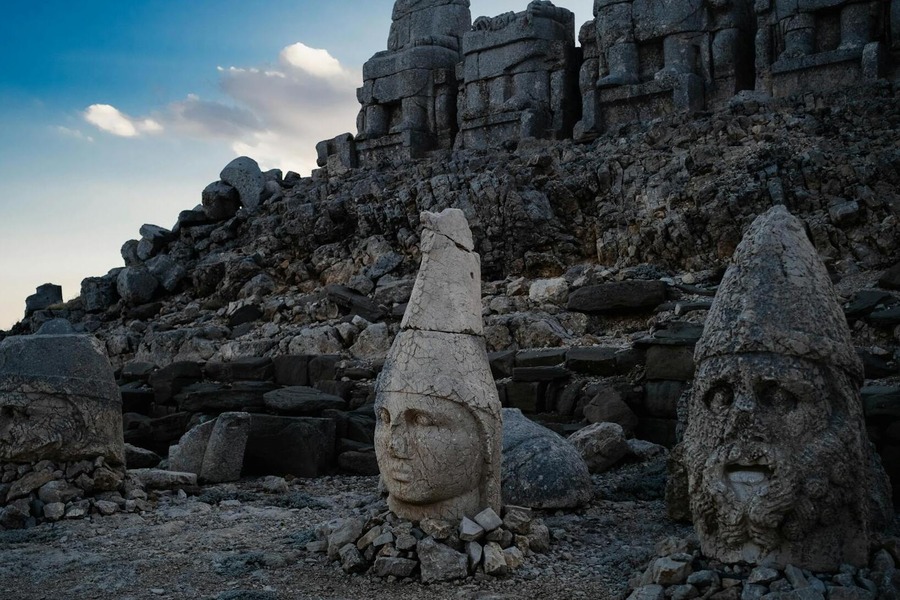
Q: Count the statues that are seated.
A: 4